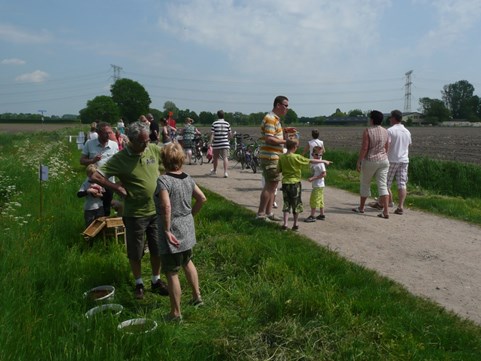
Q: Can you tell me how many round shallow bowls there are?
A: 3